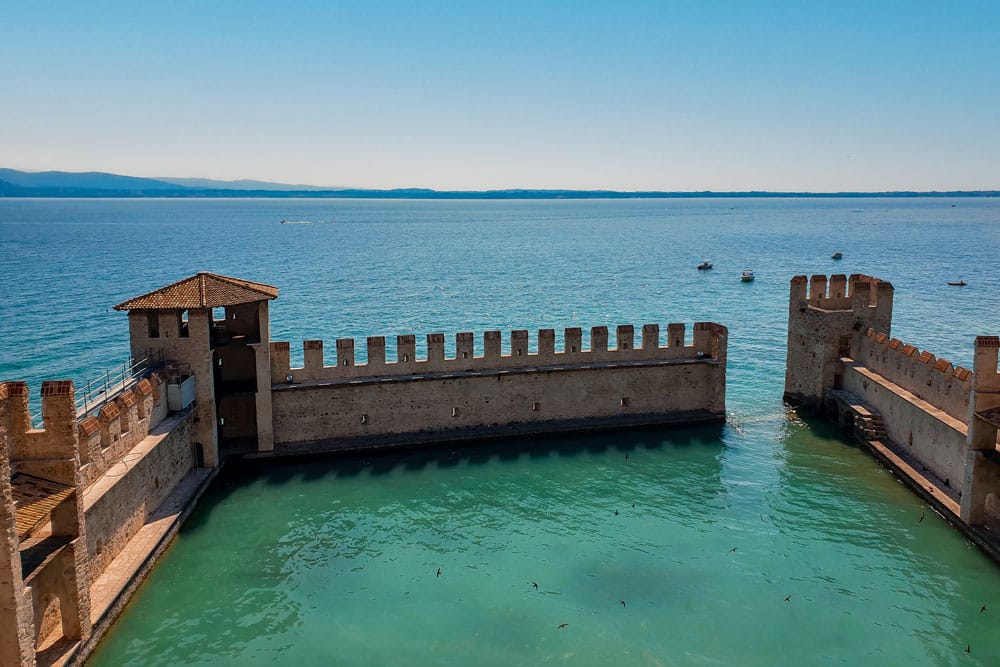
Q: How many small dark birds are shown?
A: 12